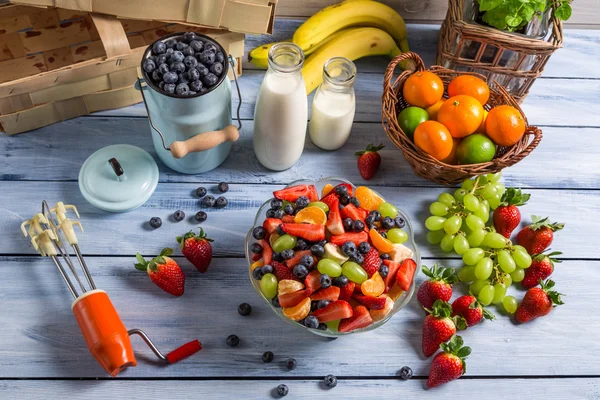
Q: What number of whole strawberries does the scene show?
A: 11